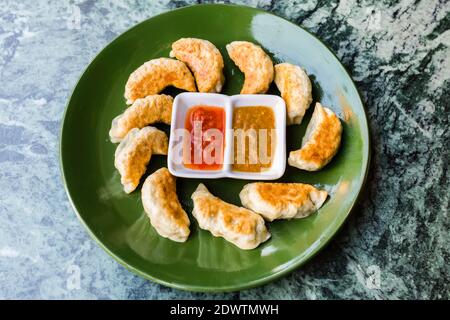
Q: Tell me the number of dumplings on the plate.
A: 10